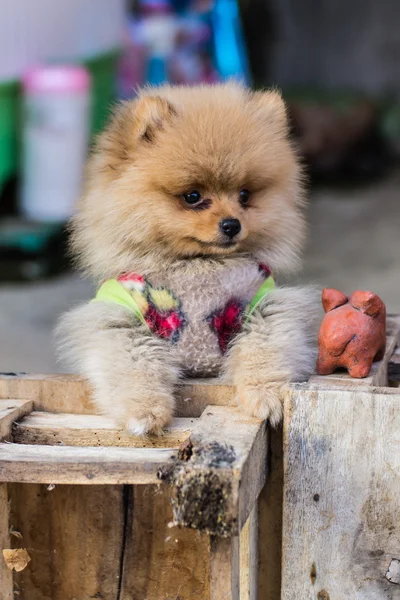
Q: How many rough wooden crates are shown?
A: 2